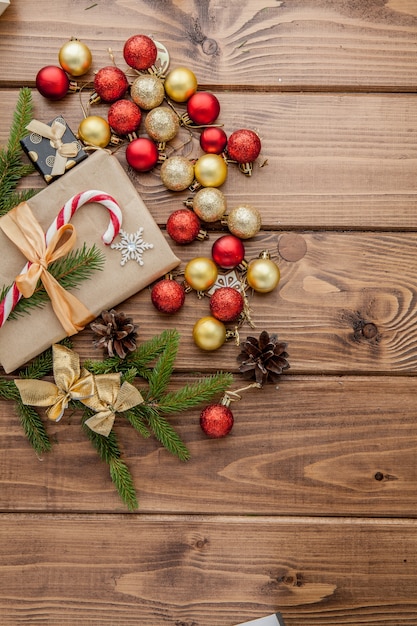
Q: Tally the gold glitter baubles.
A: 5